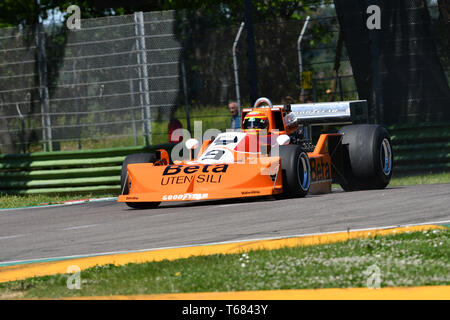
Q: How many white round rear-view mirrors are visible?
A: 2